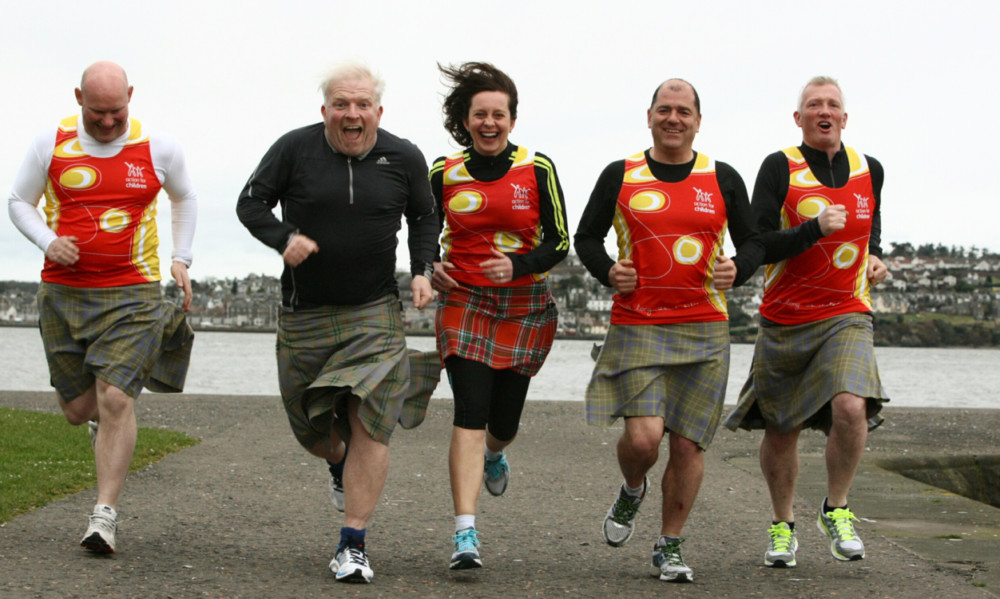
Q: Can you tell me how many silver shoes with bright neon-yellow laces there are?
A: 2